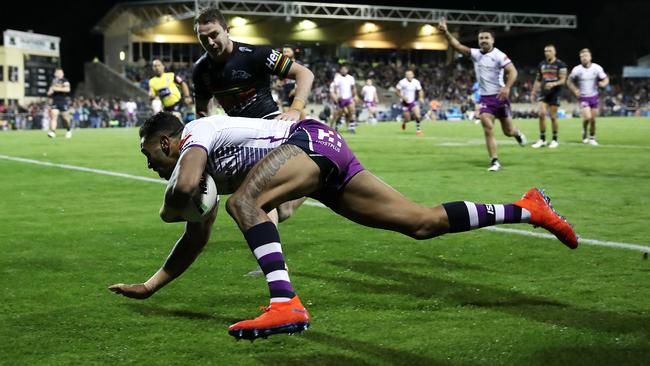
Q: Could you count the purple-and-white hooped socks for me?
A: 2